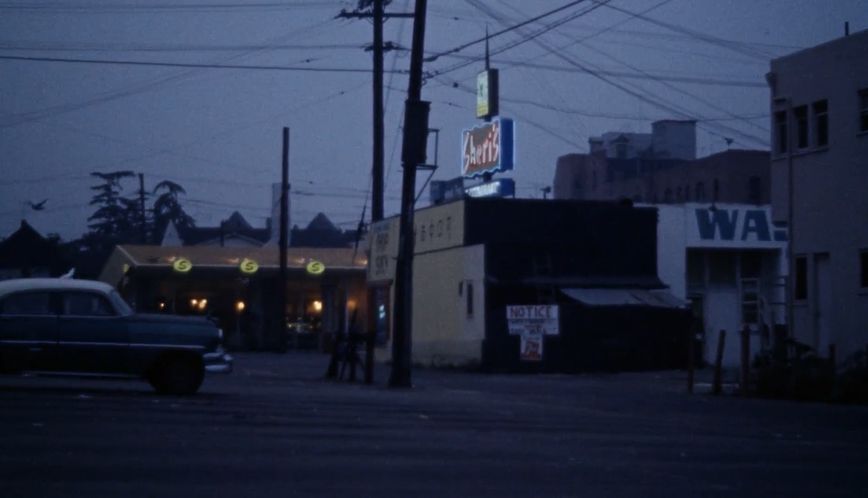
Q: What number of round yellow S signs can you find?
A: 3